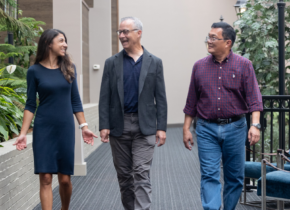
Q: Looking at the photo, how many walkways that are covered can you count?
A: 1